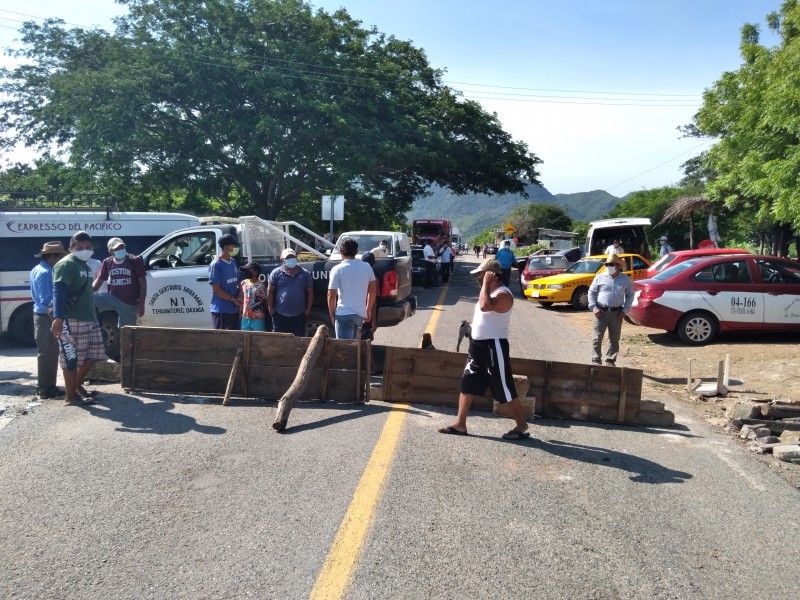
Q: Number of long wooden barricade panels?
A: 2